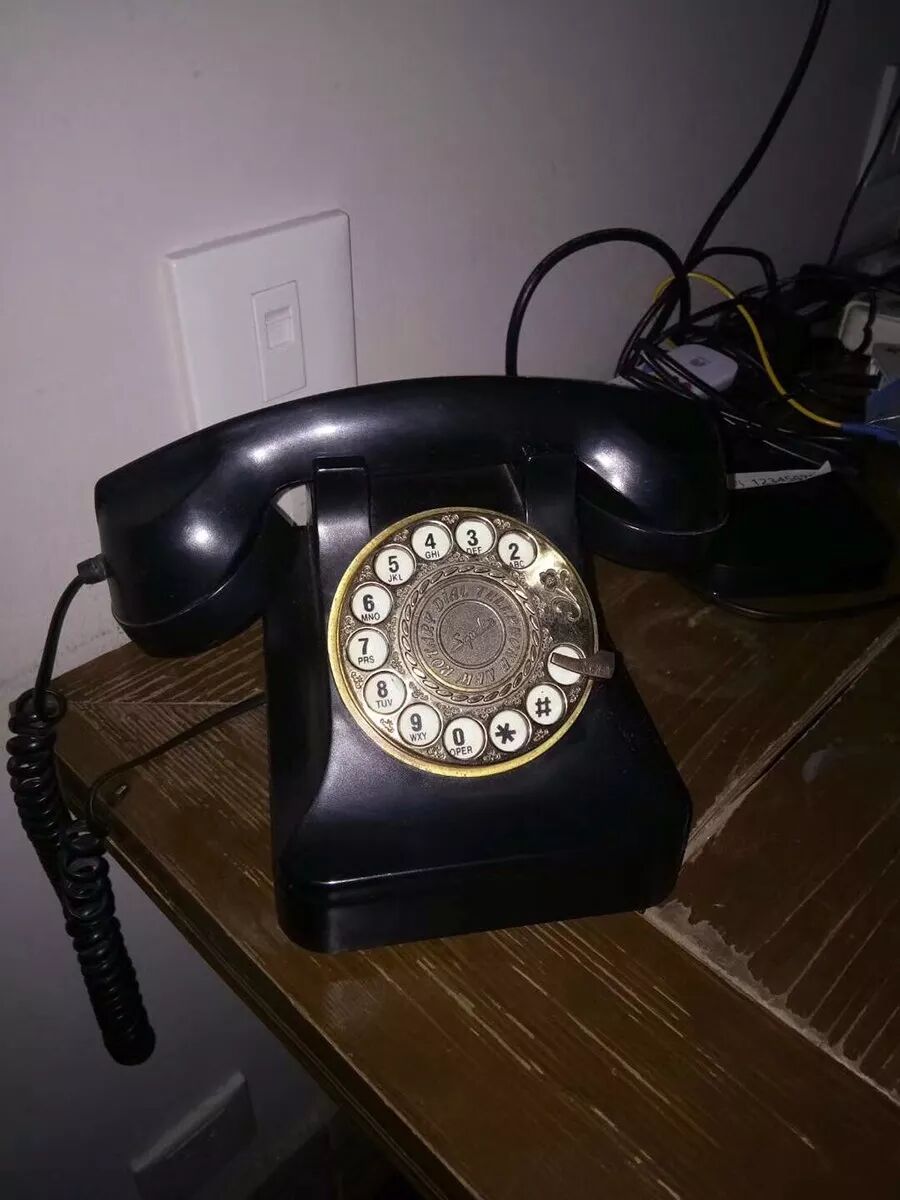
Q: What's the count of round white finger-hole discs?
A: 12